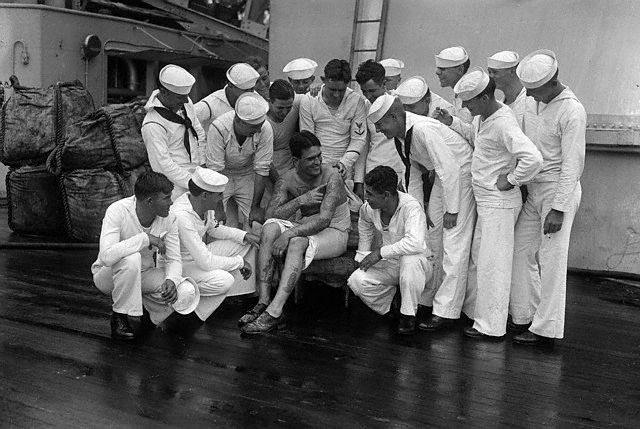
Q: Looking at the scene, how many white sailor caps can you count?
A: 13